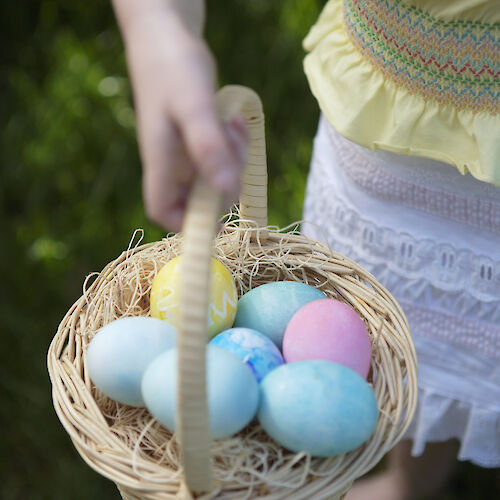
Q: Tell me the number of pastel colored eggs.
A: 7